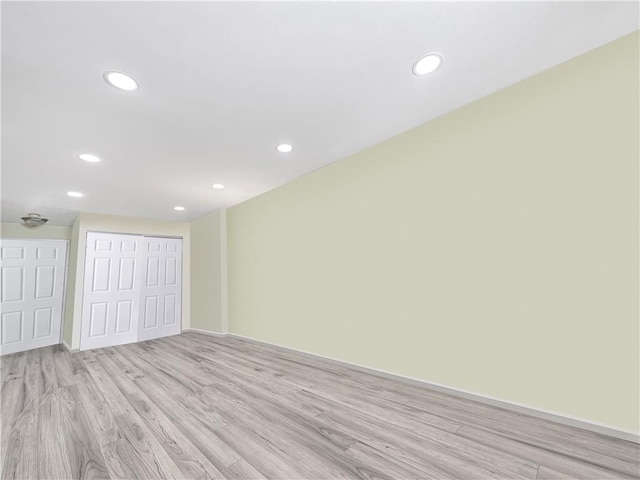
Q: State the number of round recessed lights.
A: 7